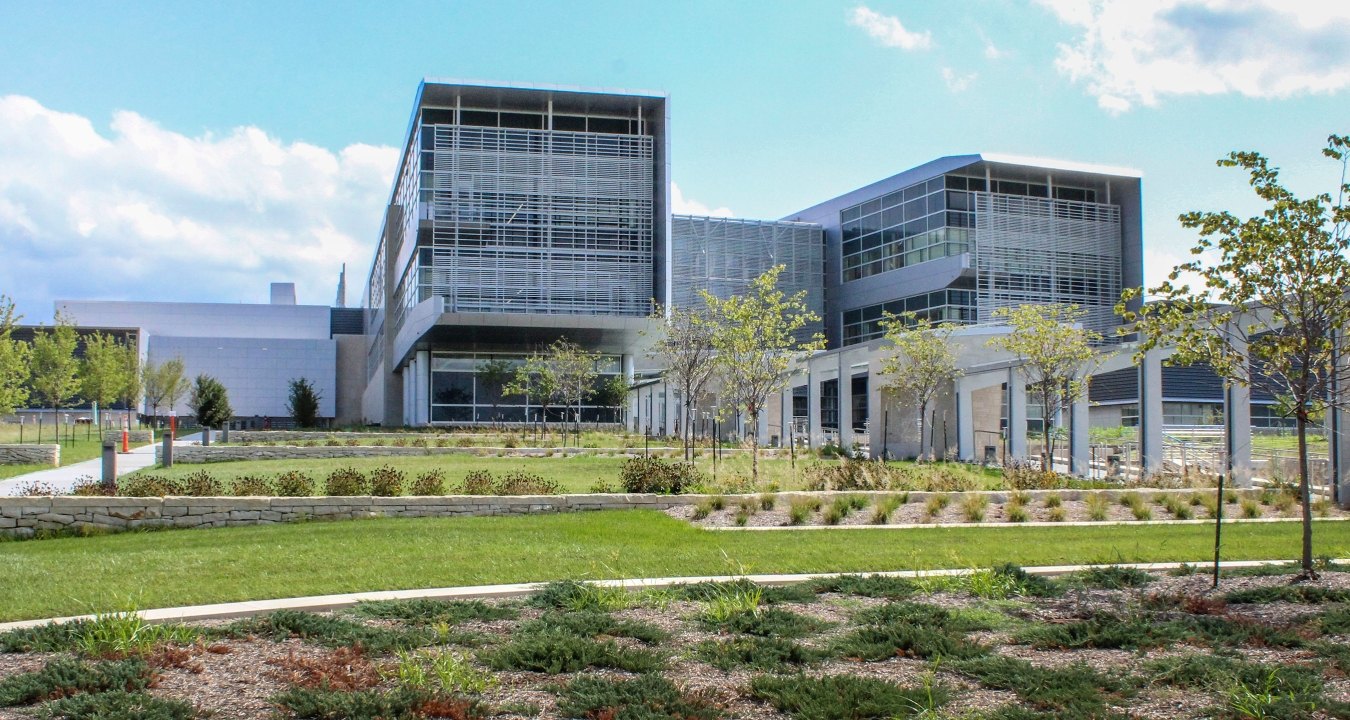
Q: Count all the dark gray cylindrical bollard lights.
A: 4